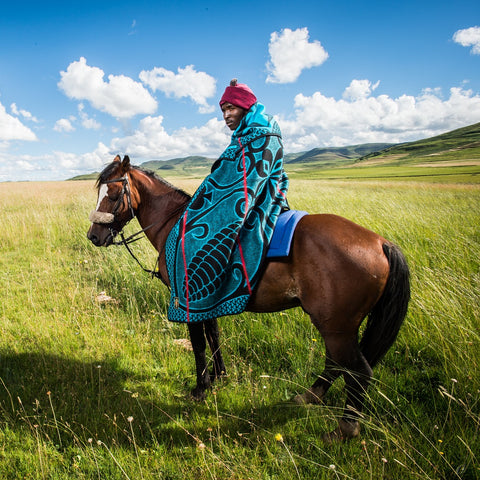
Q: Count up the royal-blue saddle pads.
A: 1